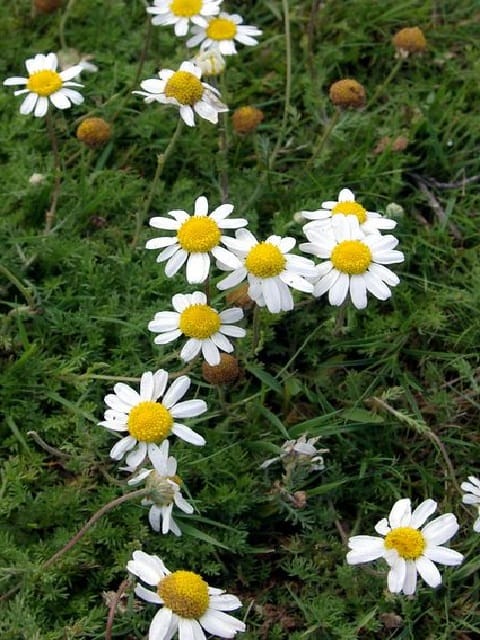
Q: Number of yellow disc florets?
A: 12